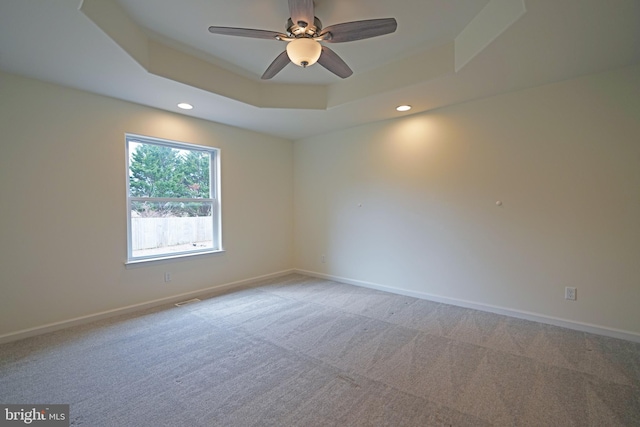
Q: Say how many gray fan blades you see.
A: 5